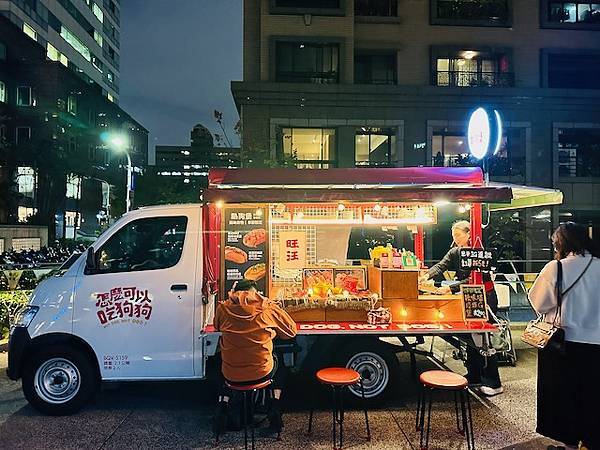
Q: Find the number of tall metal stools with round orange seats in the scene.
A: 3